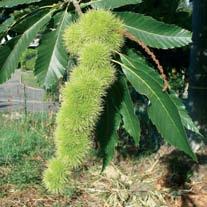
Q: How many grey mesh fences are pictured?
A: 1